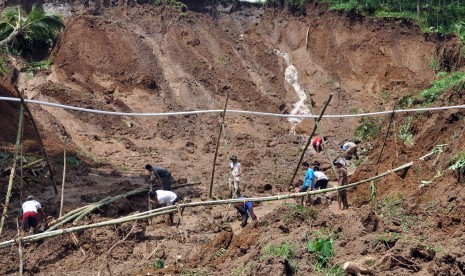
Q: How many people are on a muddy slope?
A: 10